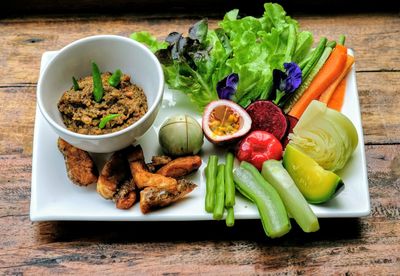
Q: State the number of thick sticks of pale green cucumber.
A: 2